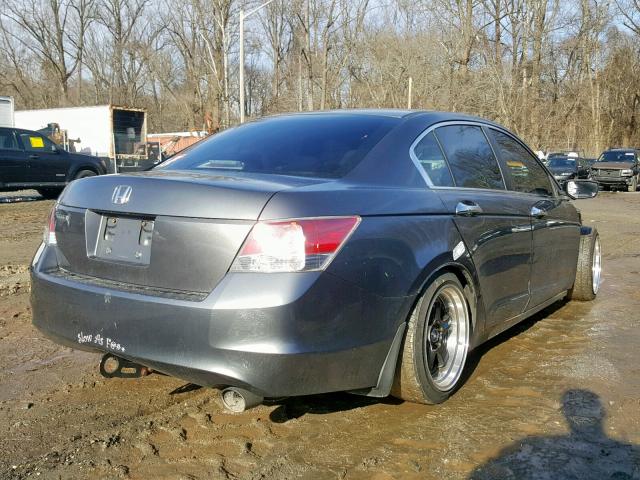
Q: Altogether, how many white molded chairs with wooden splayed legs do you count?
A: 0